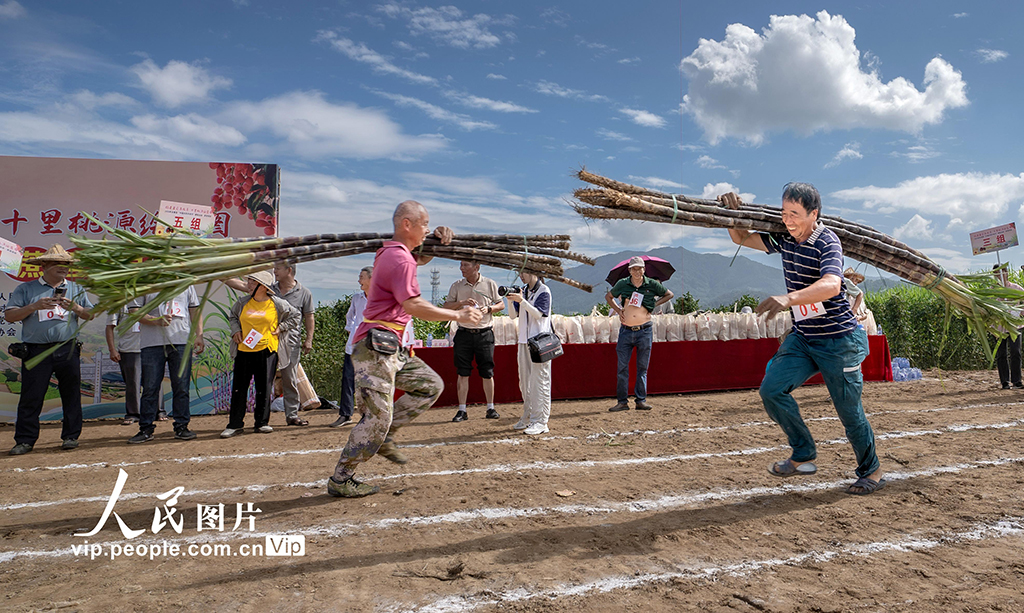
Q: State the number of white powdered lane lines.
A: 4